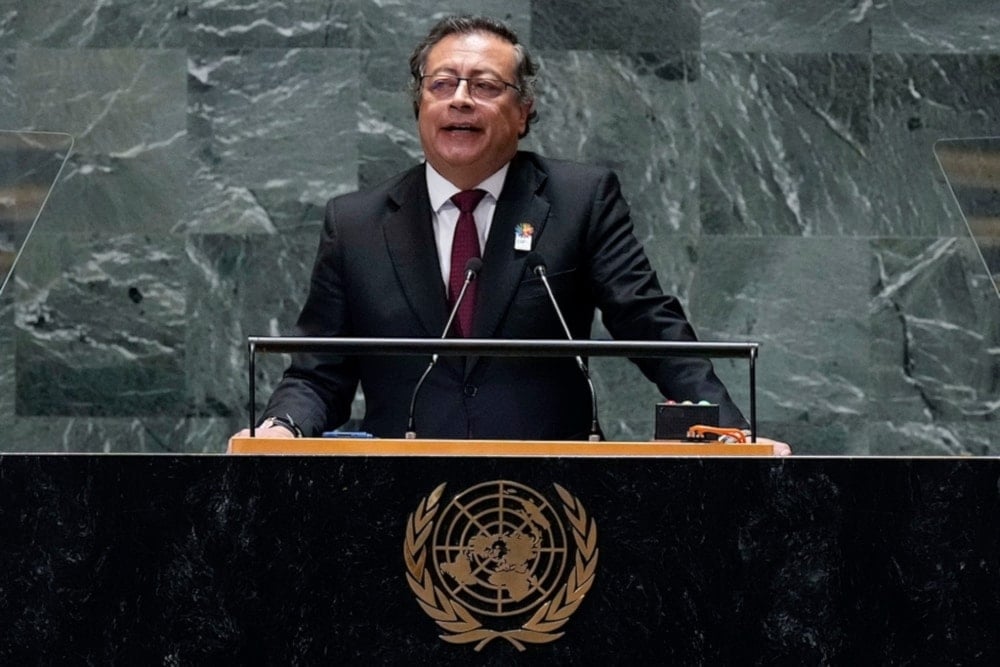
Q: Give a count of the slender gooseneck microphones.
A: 2